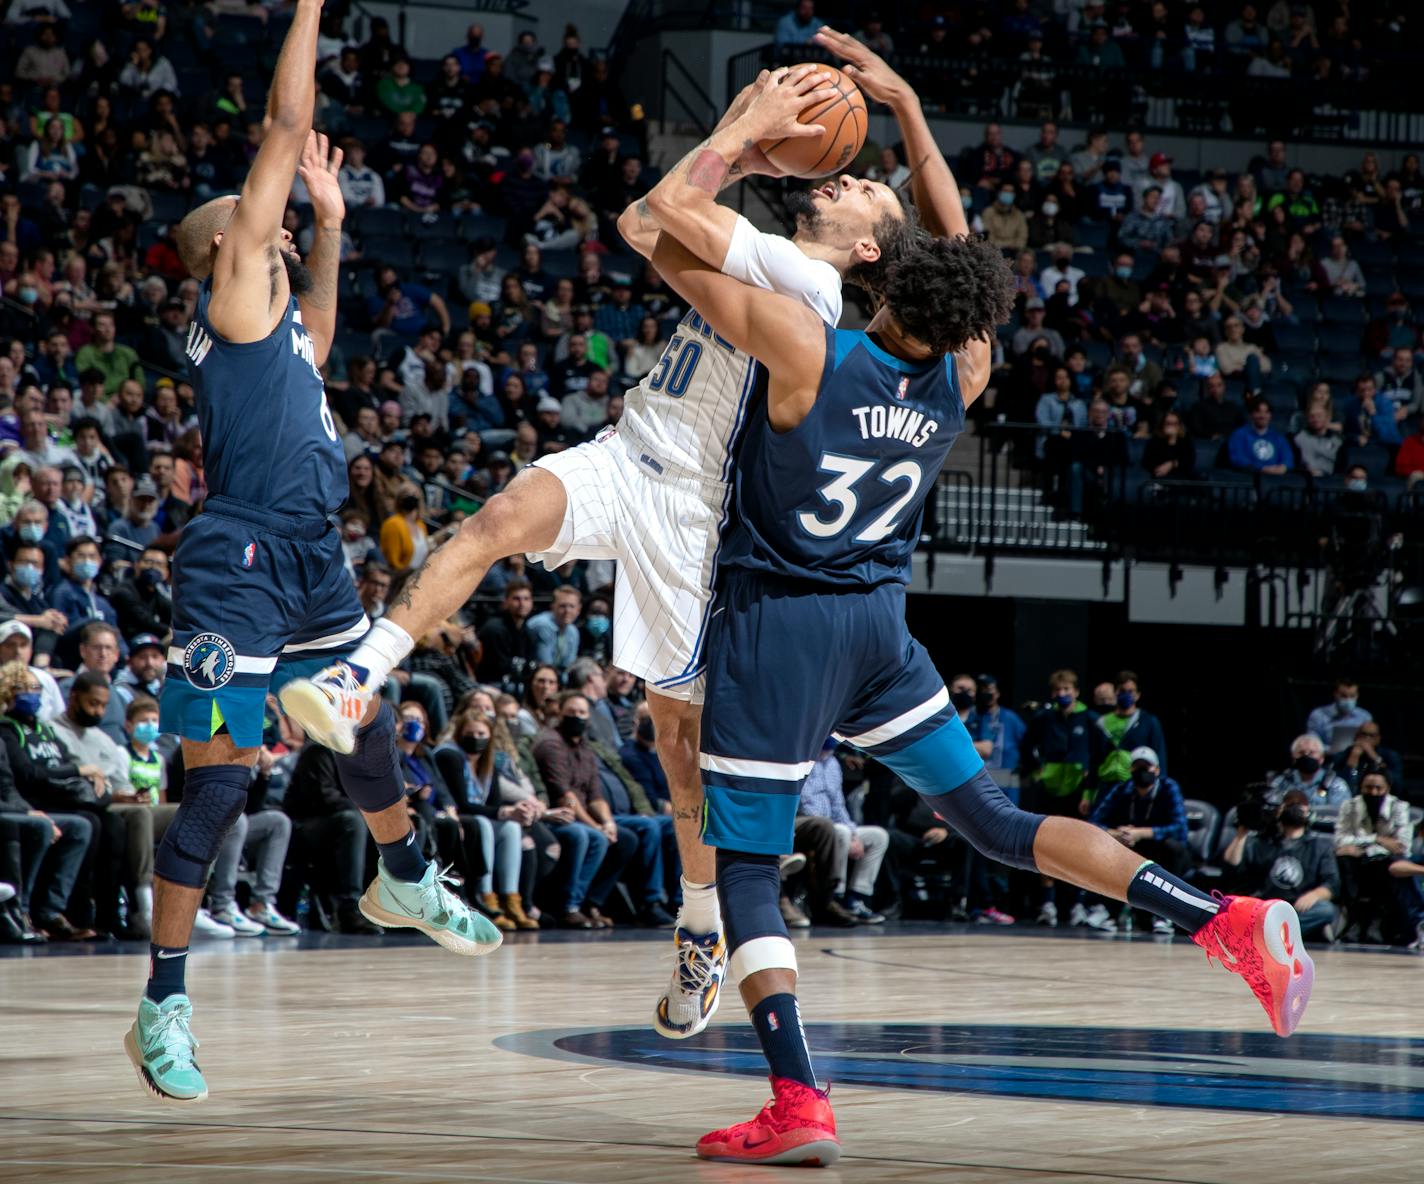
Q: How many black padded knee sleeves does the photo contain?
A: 2